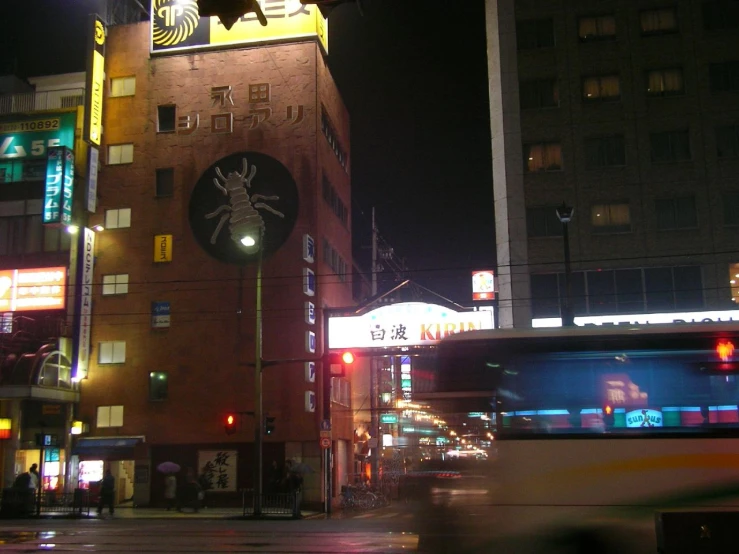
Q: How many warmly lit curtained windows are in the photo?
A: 6